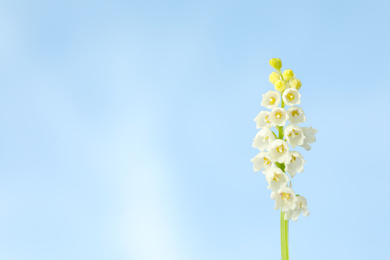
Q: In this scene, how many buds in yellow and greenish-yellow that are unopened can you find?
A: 5